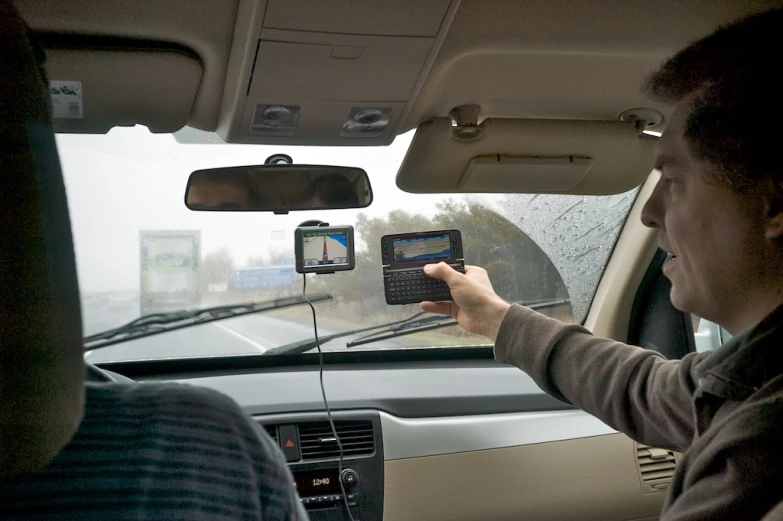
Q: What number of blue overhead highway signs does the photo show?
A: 1